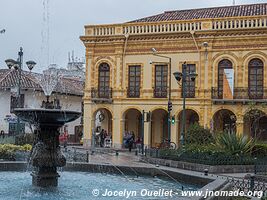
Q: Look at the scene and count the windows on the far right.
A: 2